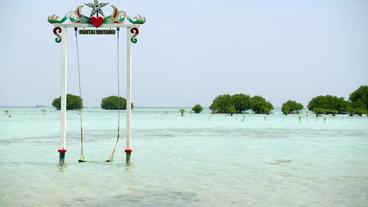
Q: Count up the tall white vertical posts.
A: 2